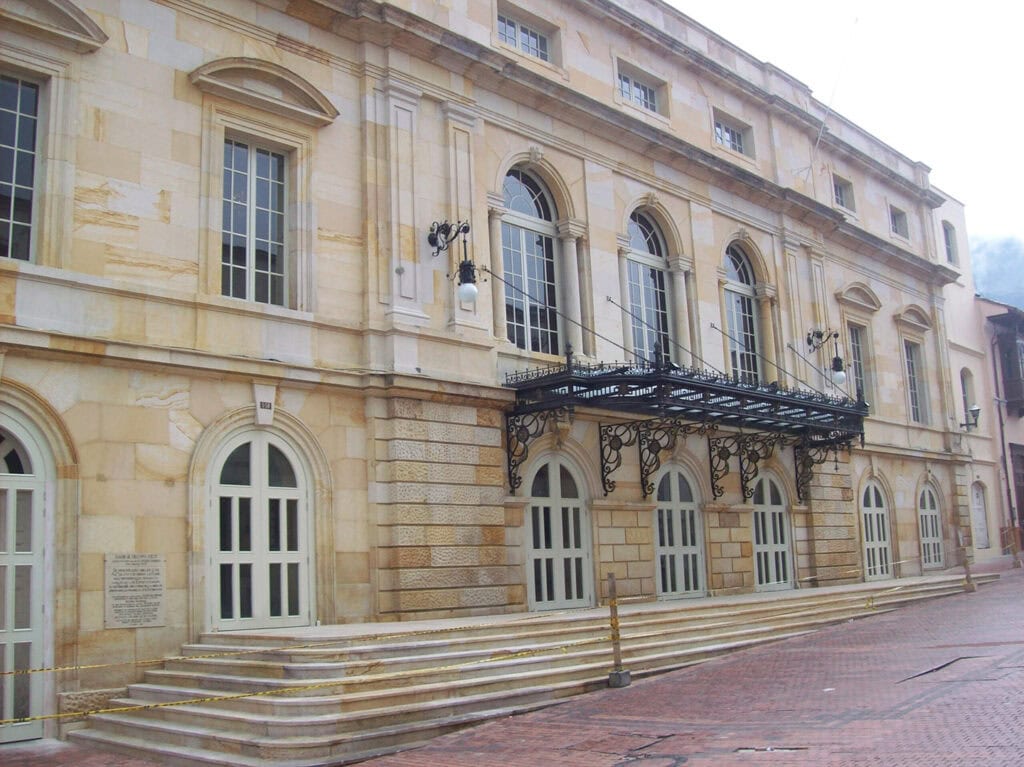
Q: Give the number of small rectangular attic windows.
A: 5